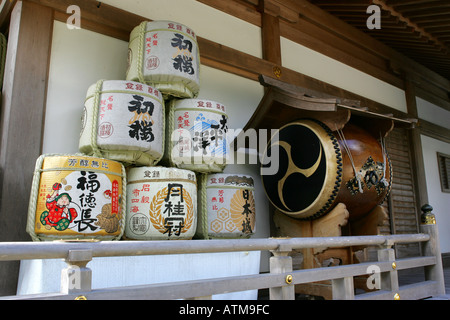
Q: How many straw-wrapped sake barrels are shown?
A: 6